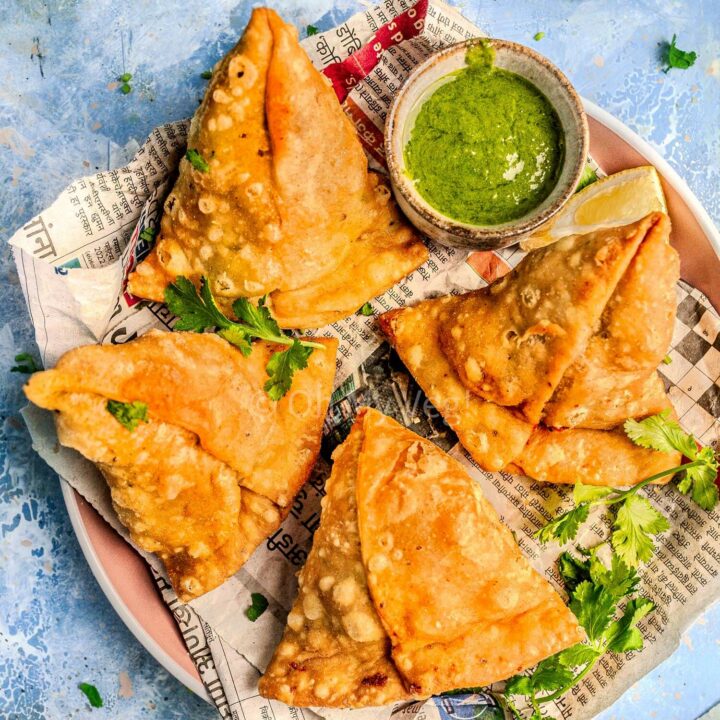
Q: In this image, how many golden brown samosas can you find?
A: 4